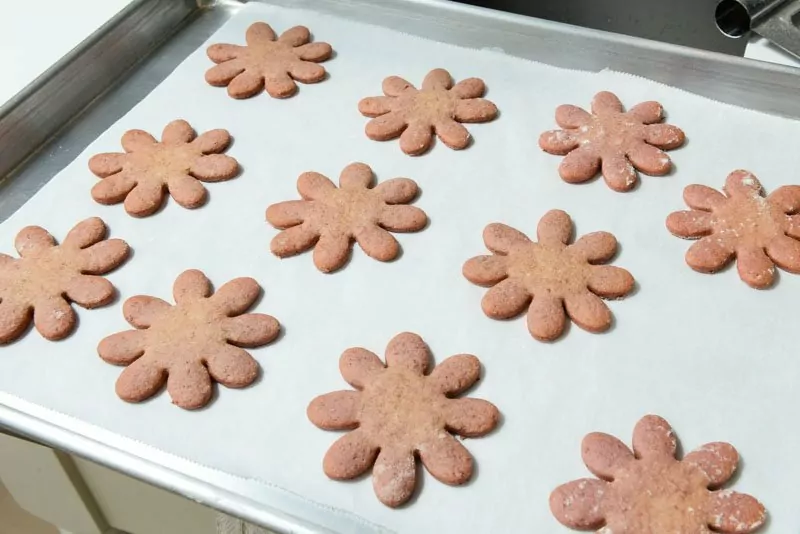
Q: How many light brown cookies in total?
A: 11